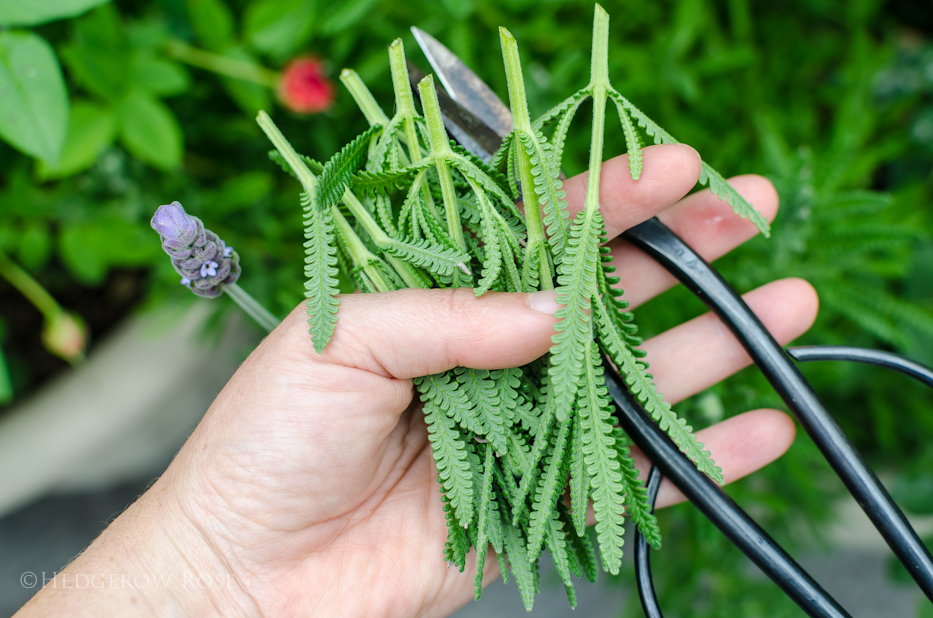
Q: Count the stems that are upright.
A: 6